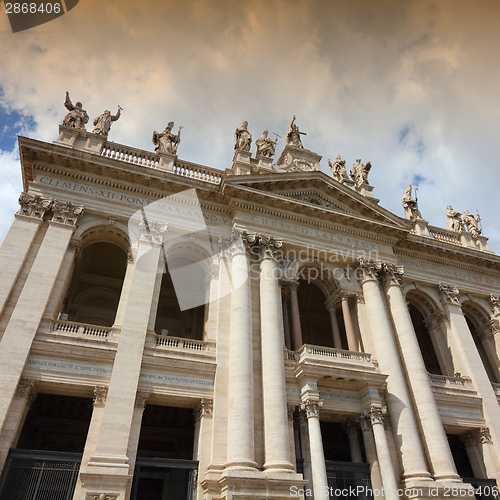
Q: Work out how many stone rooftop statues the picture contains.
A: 11